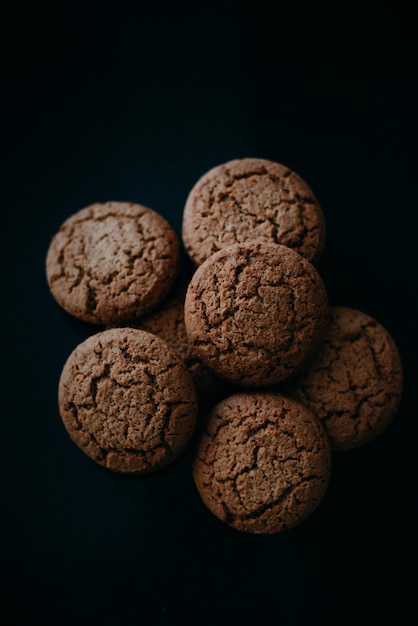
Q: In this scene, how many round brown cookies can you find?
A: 7